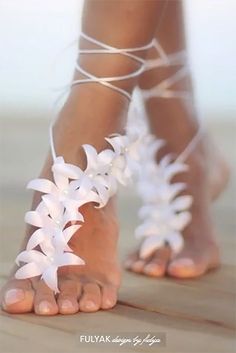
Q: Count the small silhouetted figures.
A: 0